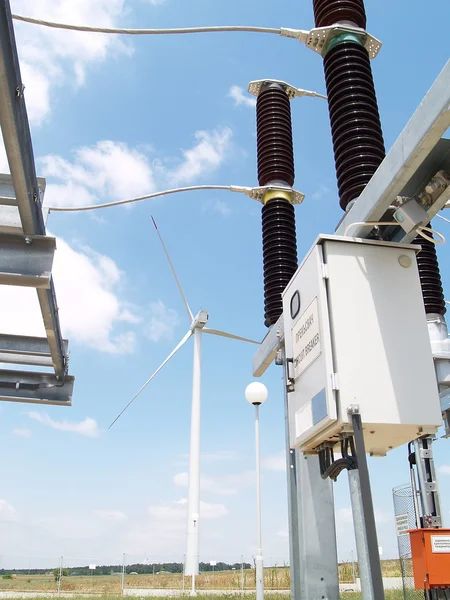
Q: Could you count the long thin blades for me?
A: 3